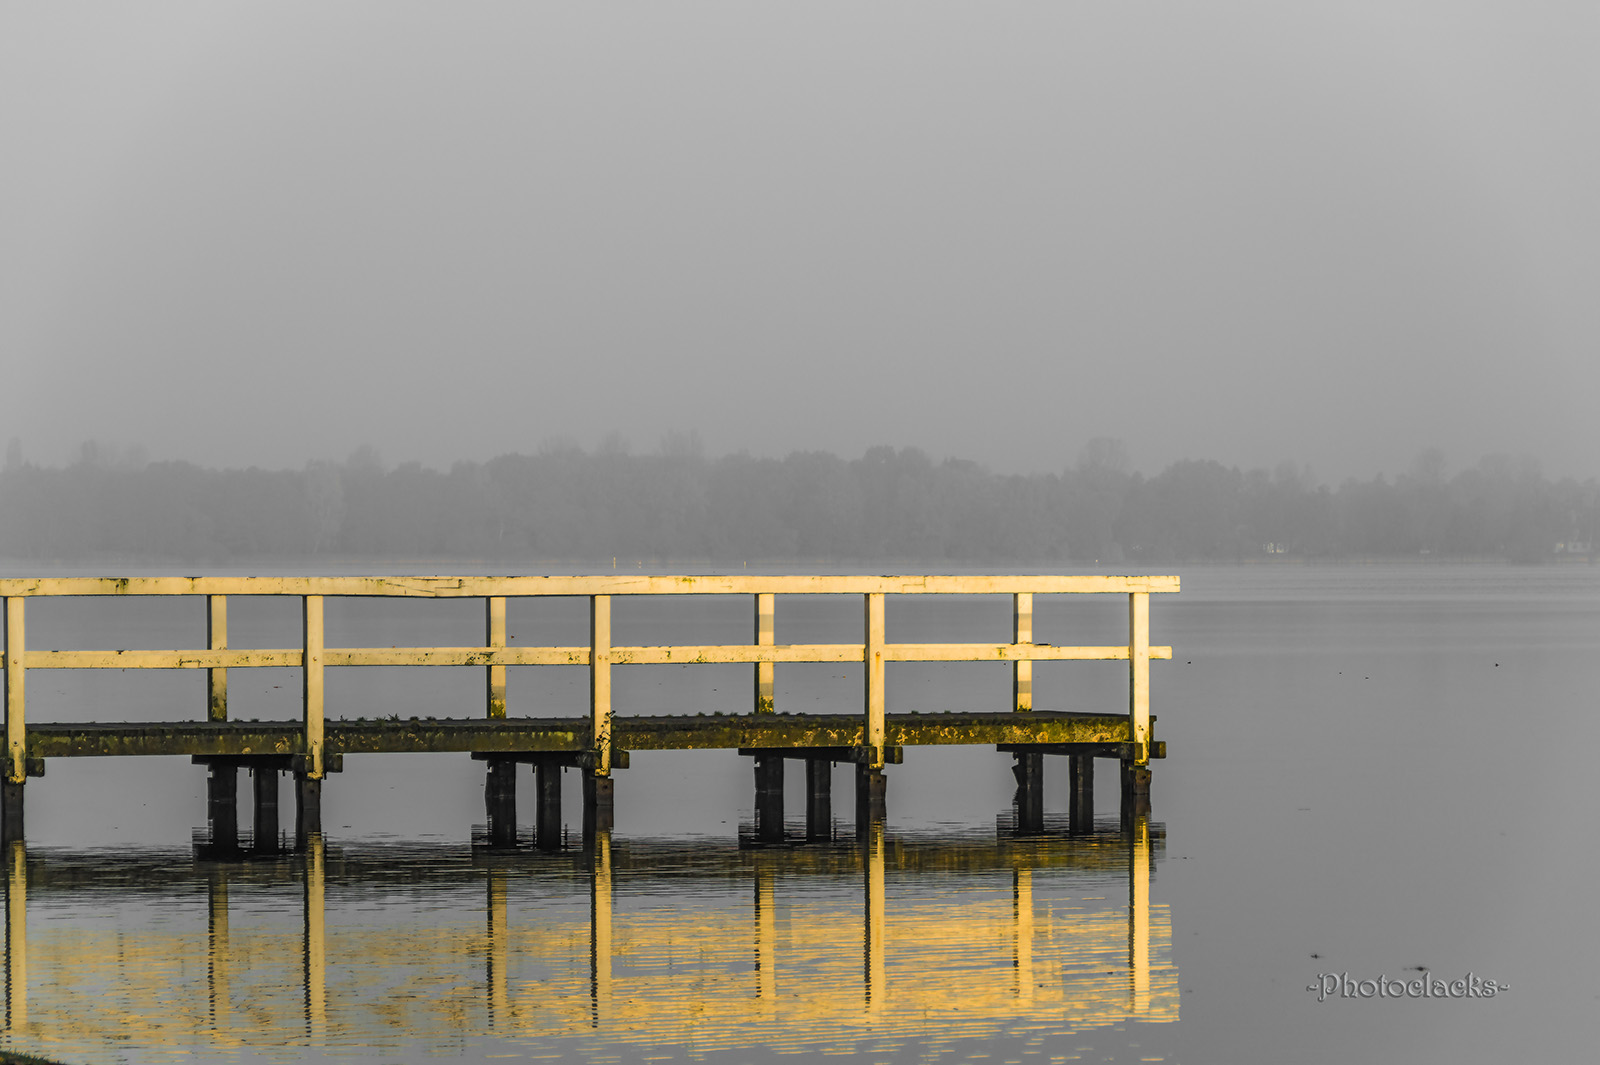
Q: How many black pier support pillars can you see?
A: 13